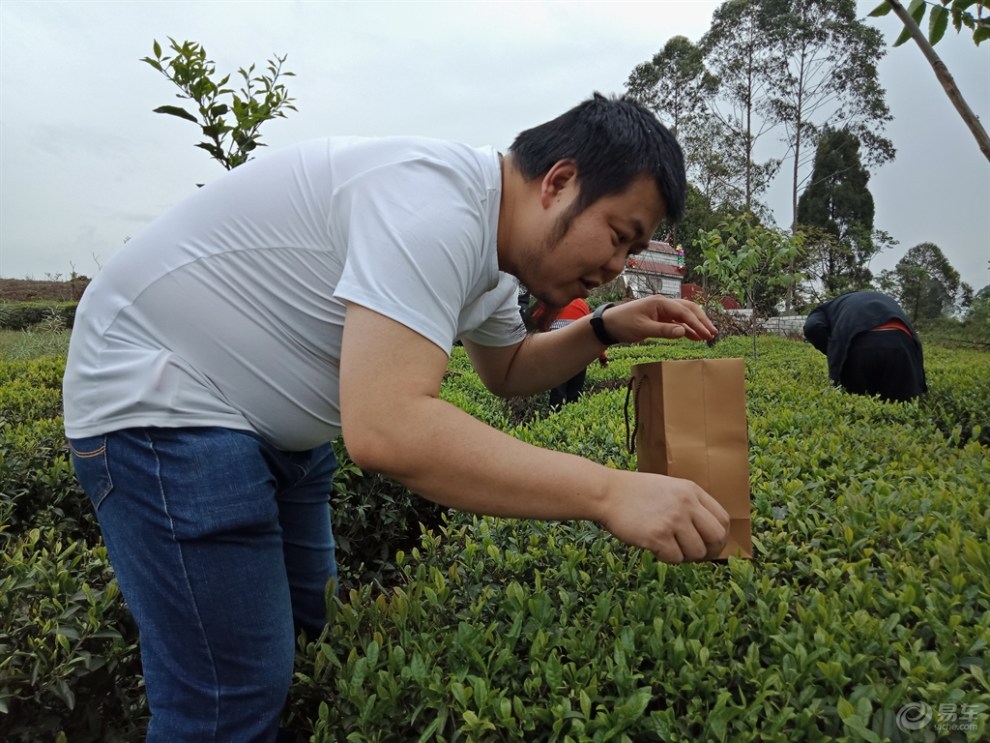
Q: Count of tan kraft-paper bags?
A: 1